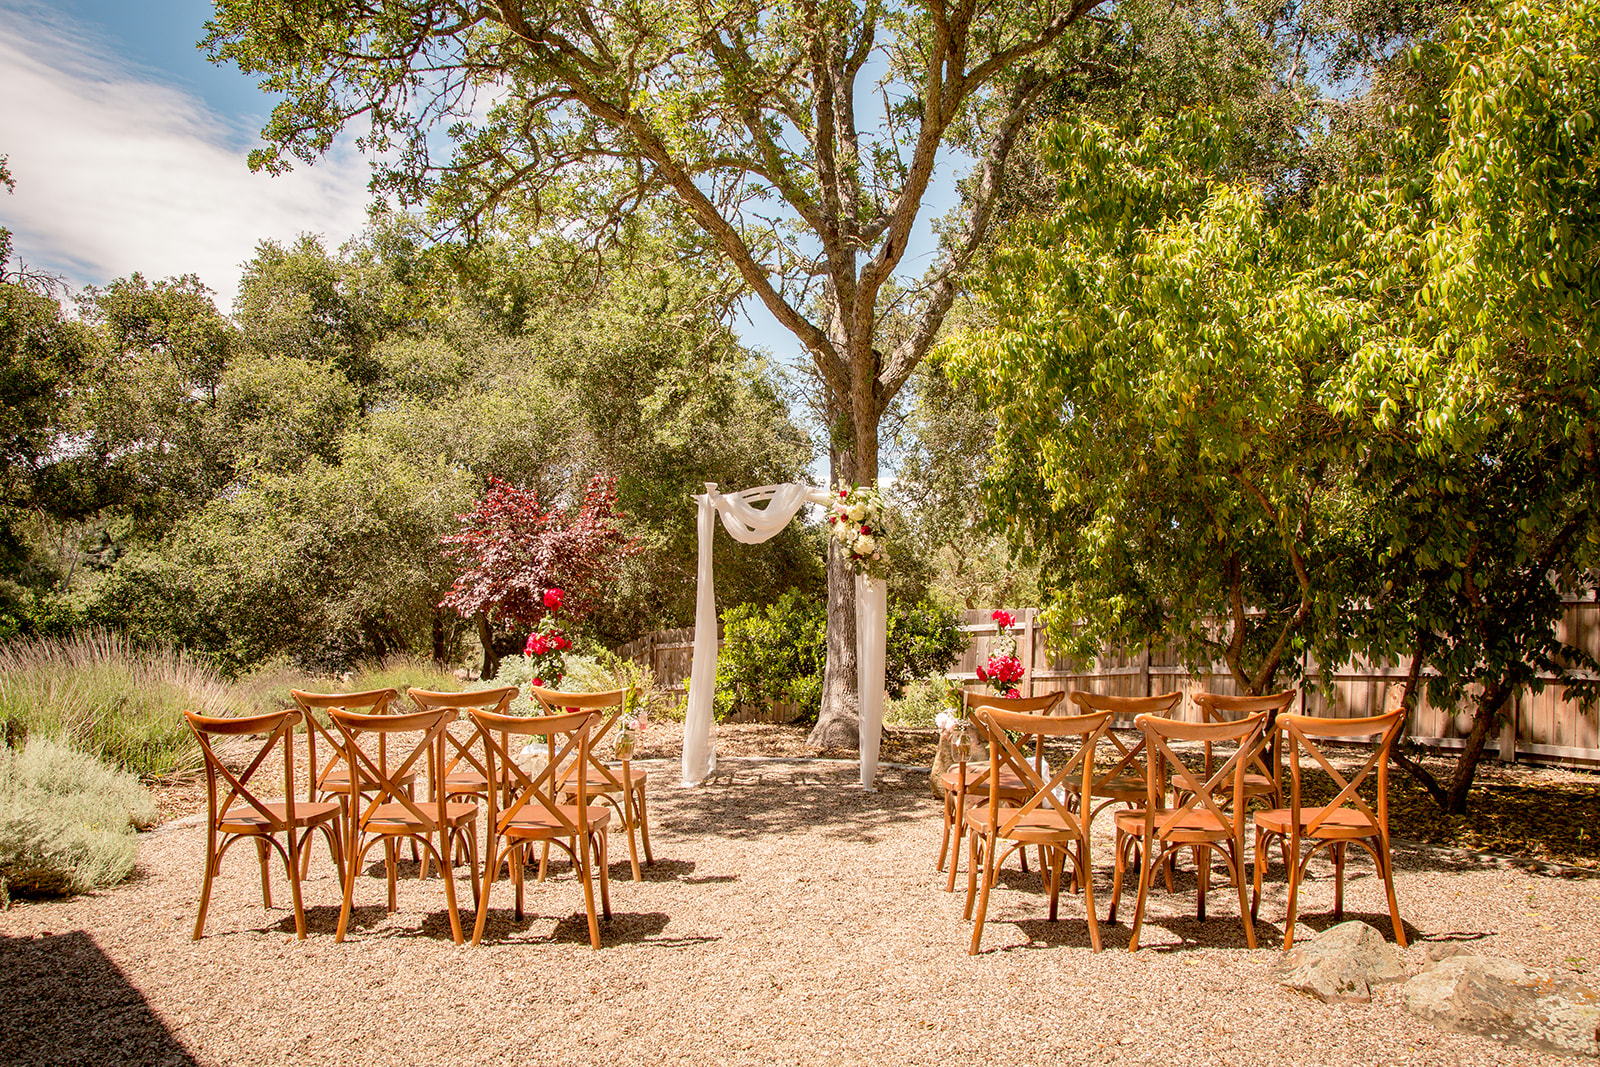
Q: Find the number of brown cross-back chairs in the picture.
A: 12